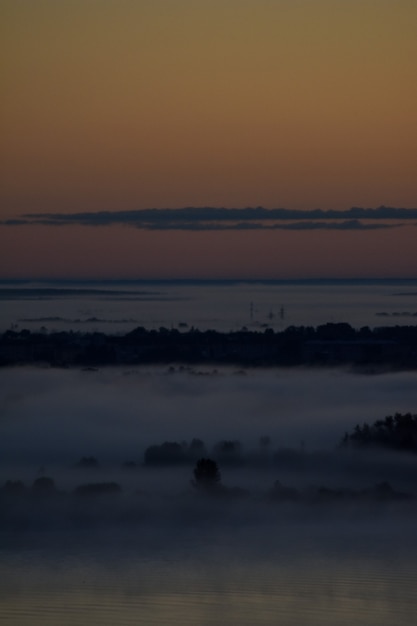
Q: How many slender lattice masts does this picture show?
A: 3